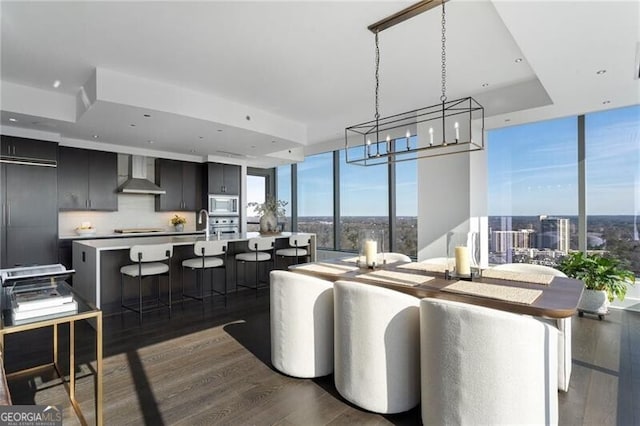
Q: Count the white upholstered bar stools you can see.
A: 4